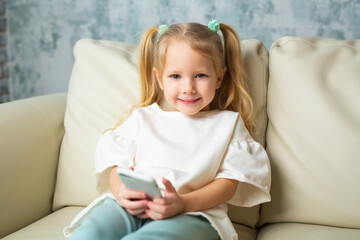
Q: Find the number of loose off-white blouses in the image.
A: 1